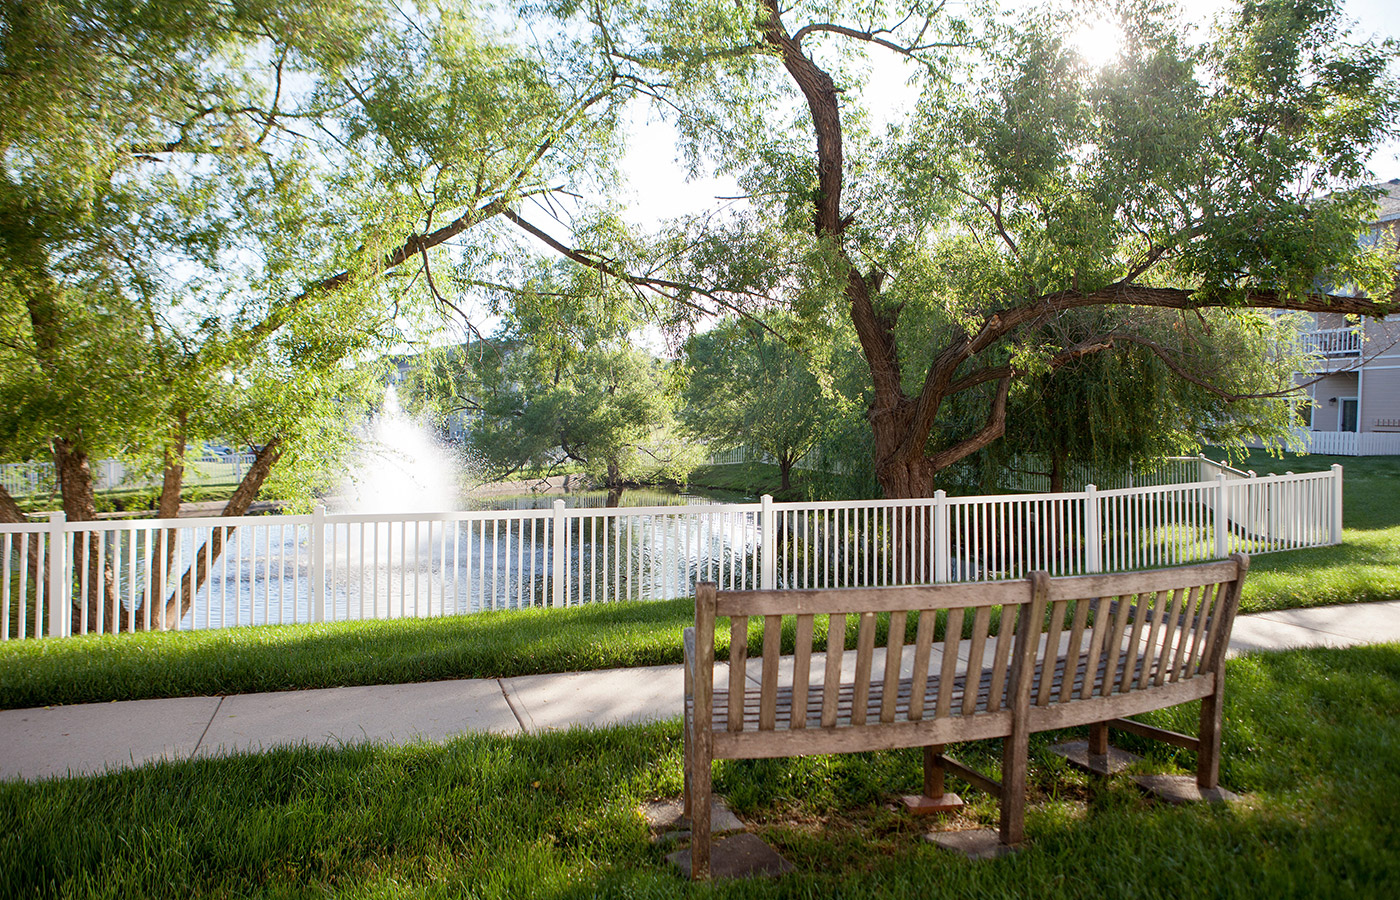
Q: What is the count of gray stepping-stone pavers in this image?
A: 5